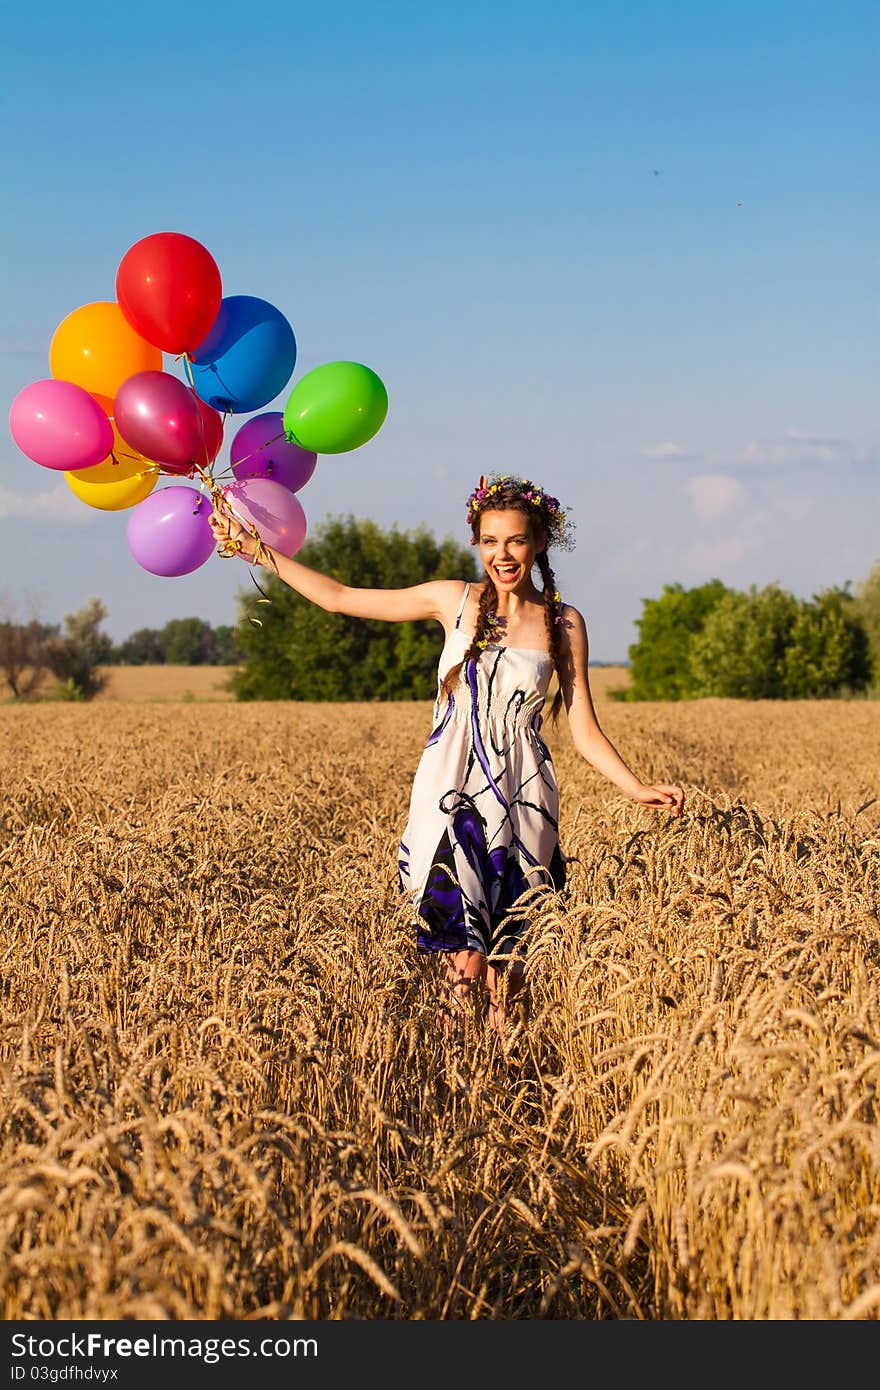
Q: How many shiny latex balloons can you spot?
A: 11